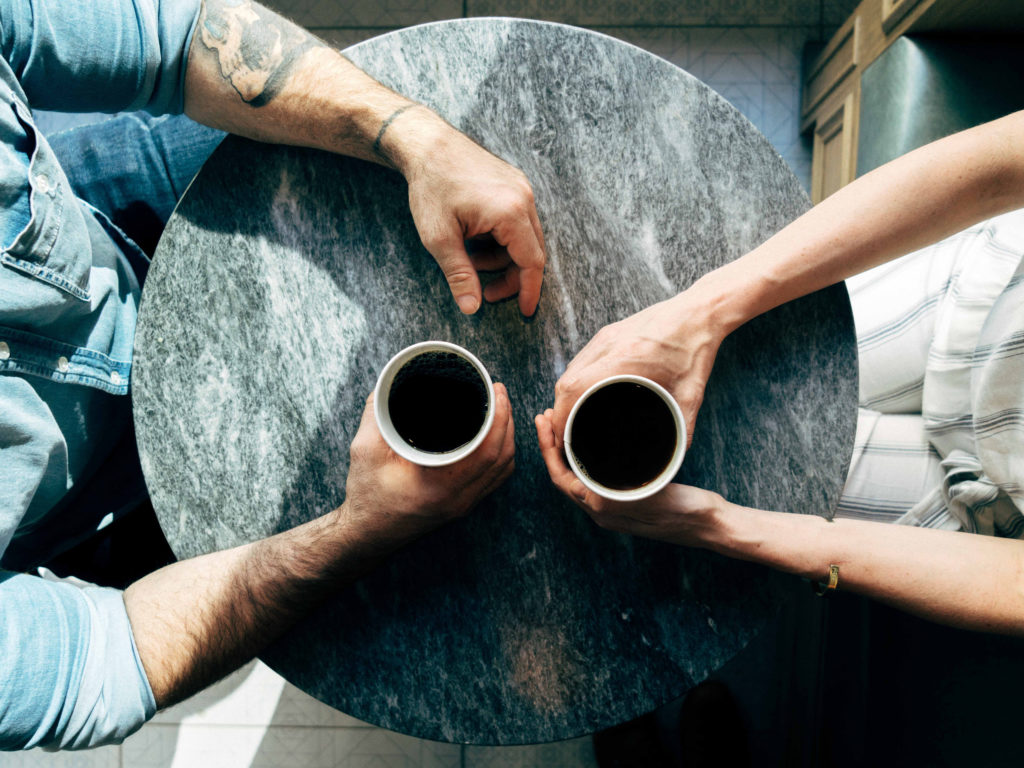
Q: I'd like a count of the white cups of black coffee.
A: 2